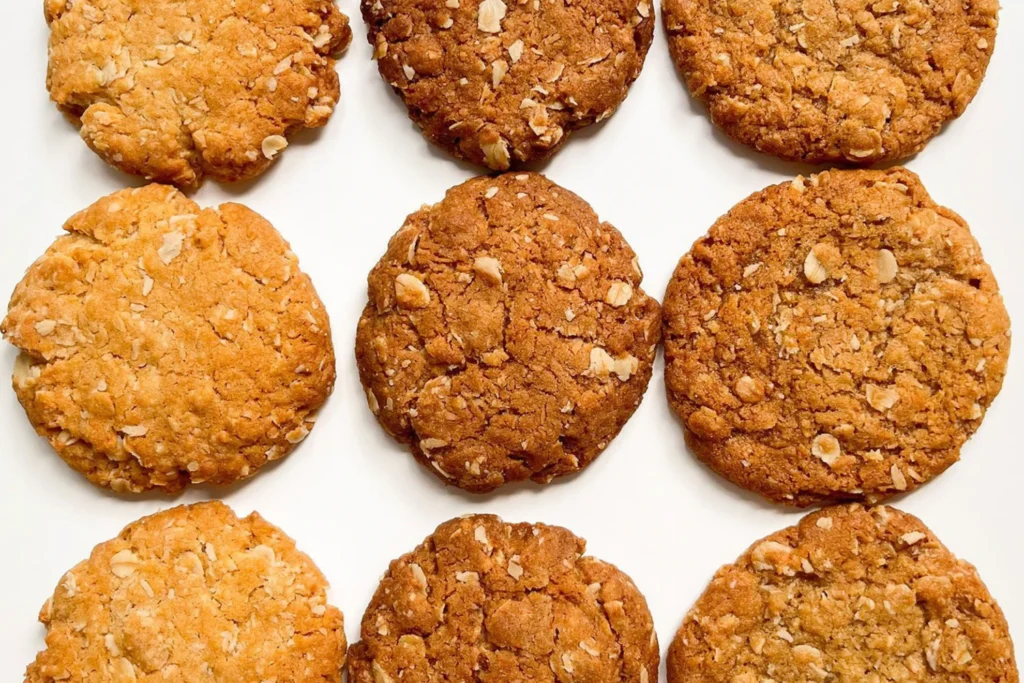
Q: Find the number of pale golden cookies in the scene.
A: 3